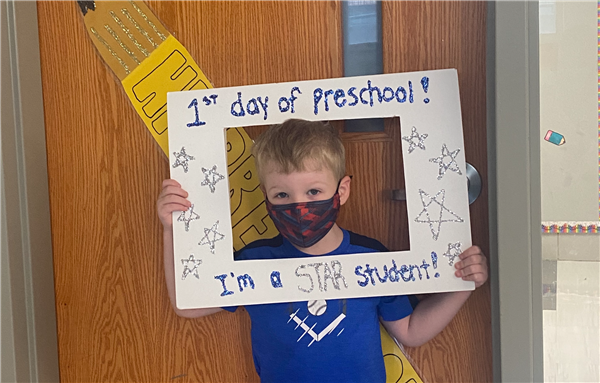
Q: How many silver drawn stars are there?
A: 9